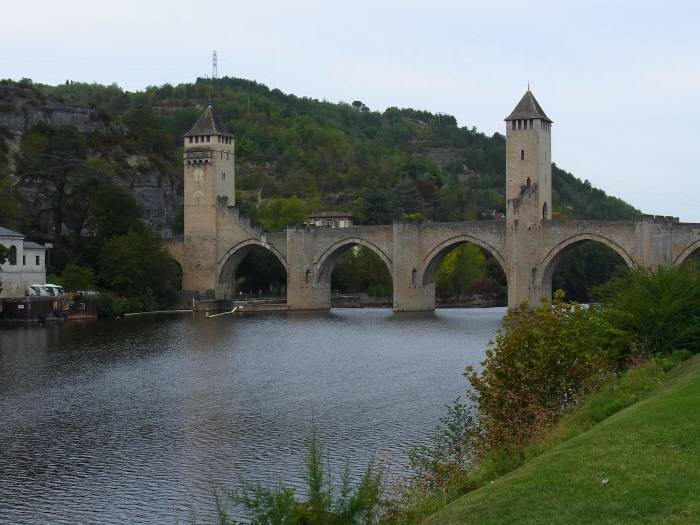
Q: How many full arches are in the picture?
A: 4